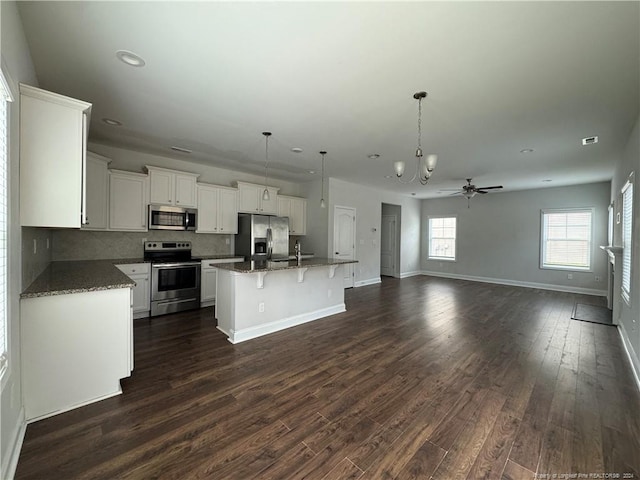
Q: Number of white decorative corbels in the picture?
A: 3